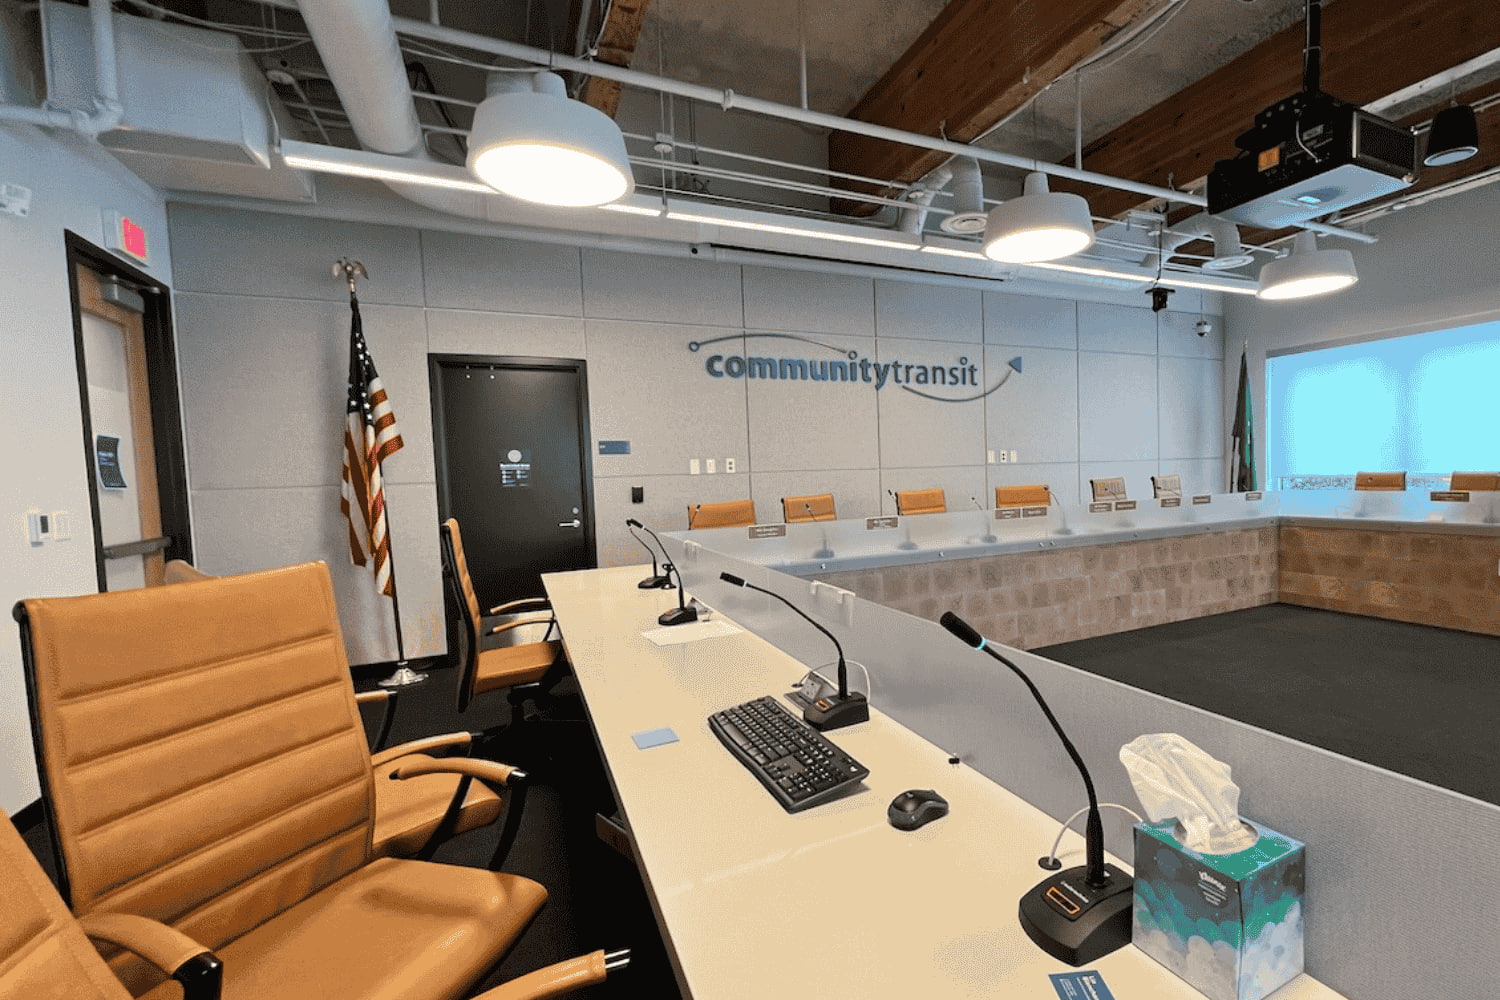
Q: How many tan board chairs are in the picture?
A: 12